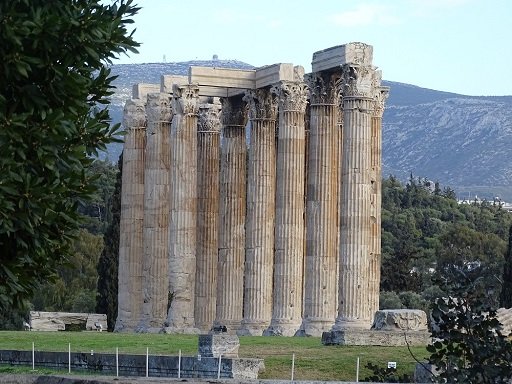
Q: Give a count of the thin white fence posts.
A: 8